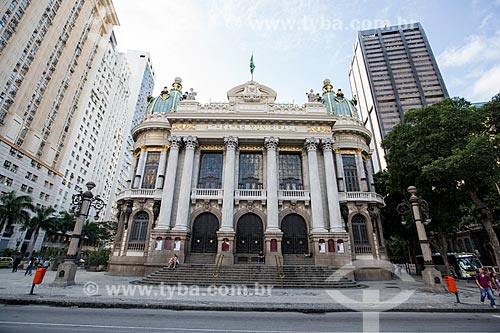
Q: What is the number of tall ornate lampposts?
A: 2